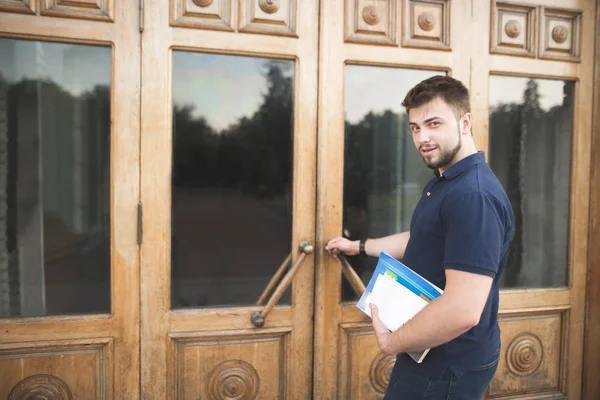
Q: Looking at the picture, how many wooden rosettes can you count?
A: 10